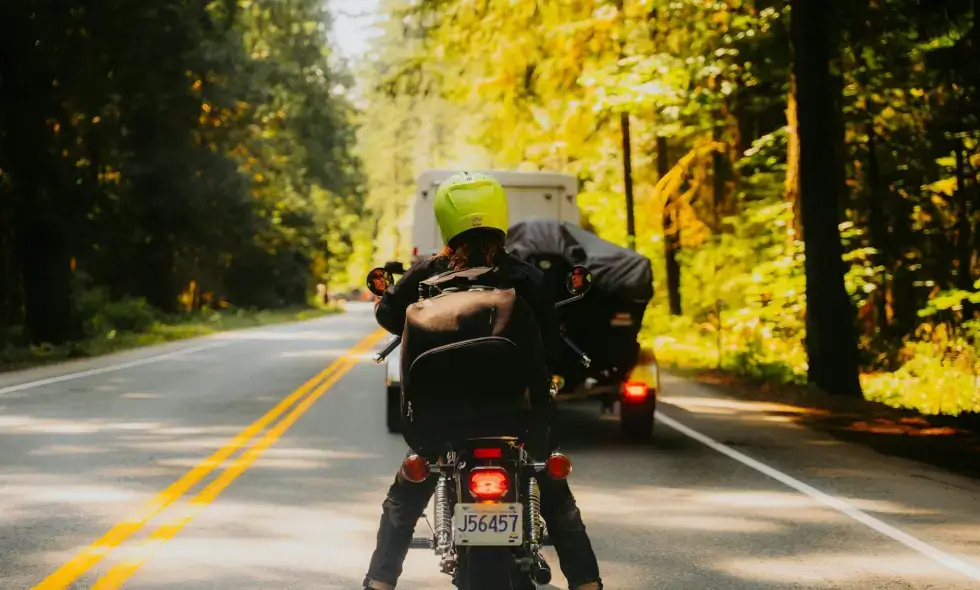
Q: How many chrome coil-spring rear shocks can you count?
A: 2